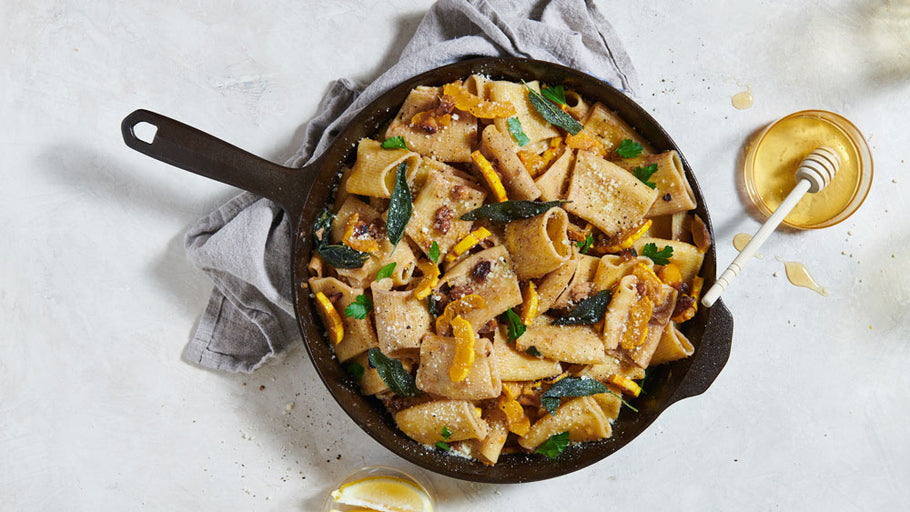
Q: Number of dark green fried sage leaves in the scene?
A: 8